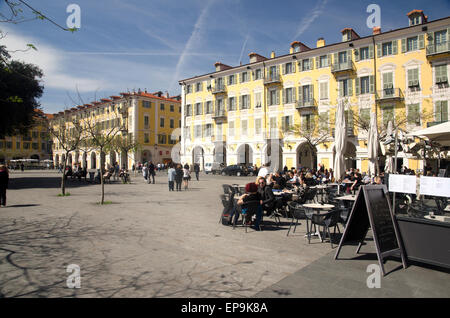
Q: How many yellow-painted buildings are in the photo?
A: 3